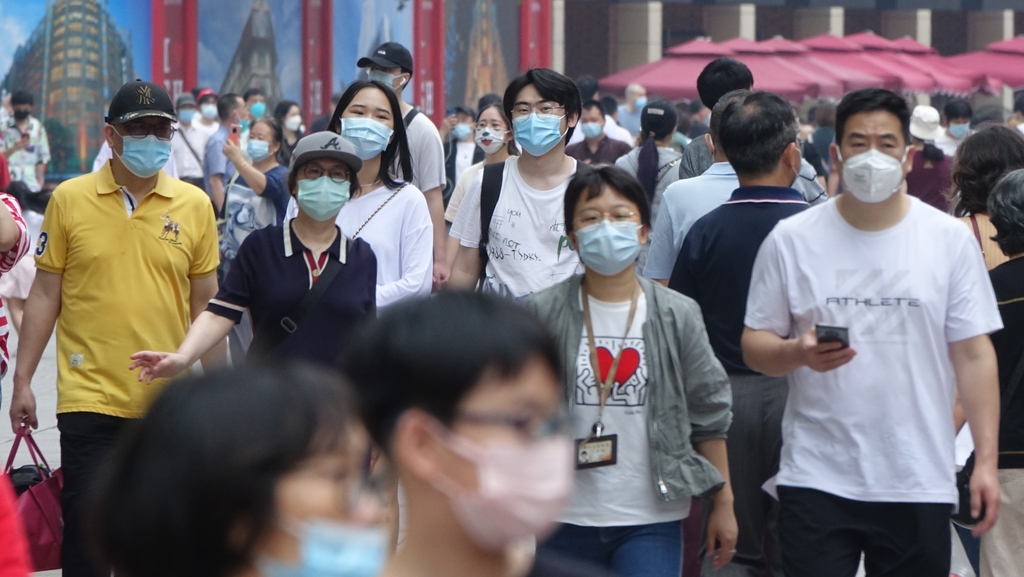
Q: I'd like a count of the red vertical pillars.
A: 4